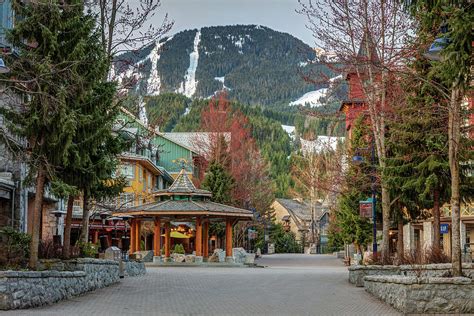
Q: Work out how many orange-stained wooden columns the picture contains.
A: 7